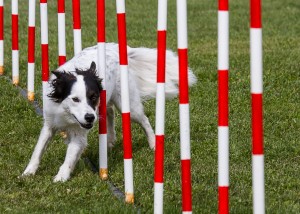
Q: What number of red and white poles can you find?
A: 12